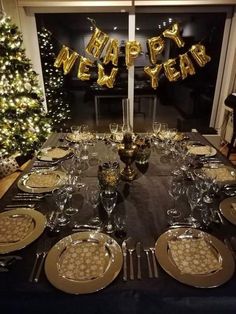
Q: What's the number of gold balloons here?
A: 12